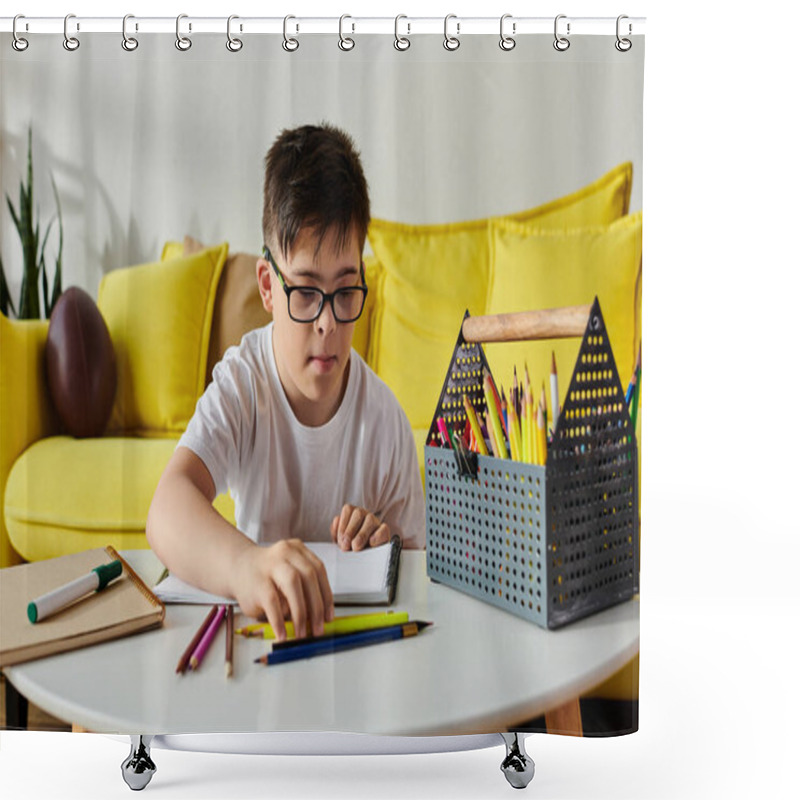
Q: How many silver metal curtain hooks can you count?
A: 12